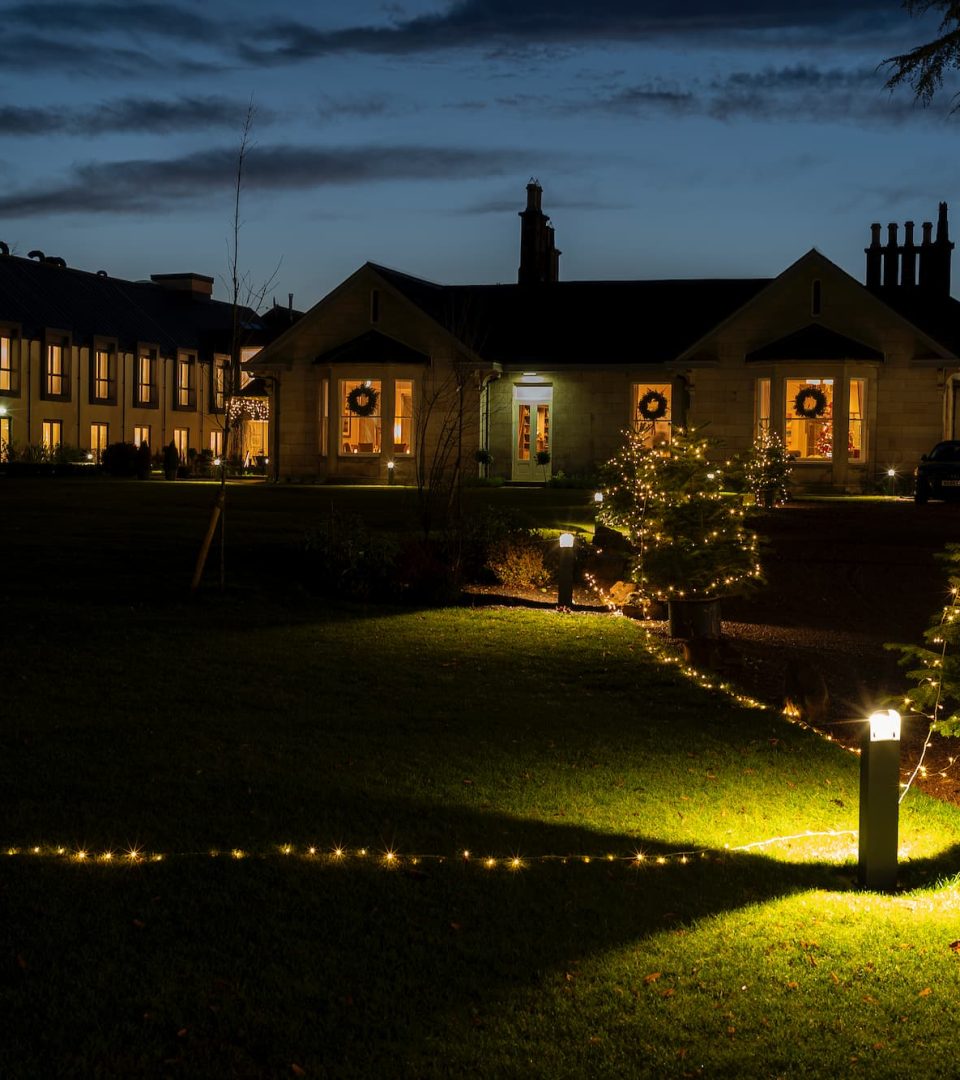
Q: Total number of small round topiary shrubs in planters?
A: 2